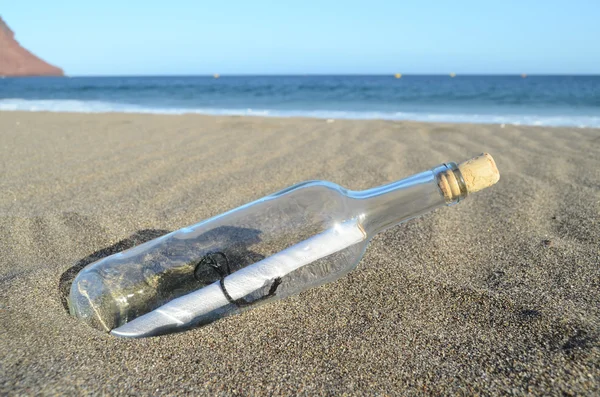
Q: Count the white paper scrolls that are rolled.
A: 1